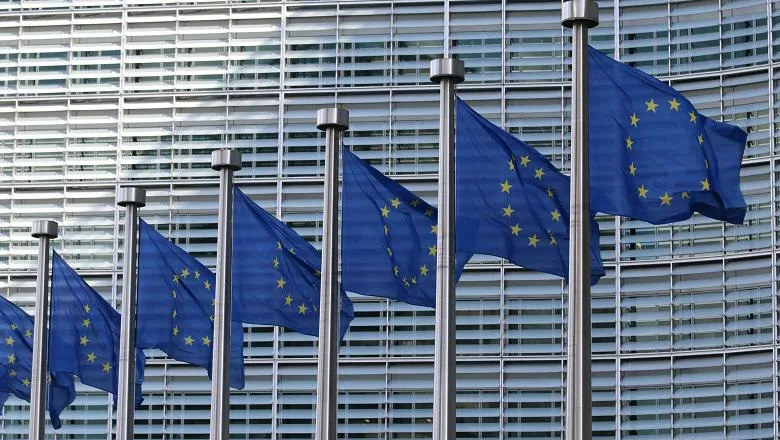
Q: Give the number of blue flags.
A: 7